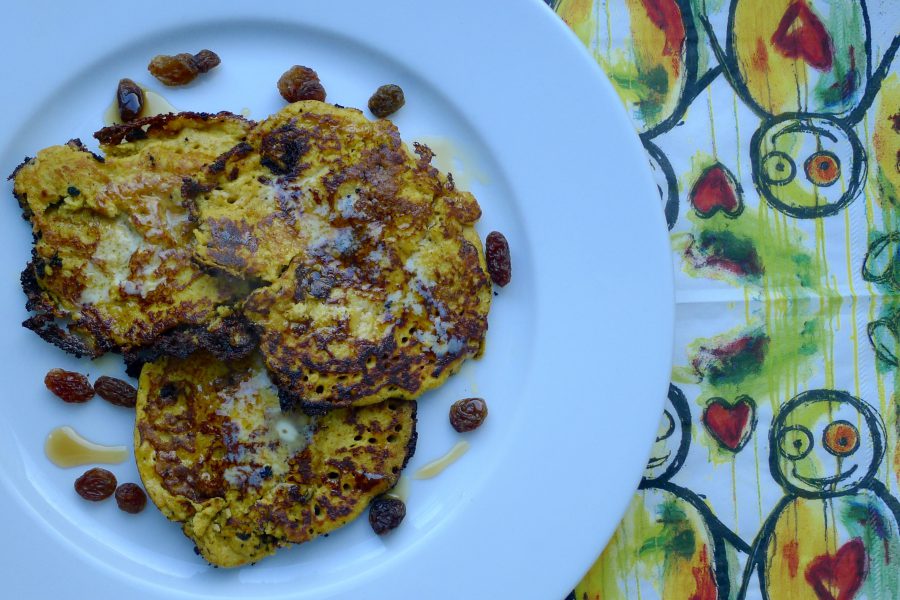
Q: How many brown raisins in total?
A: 12